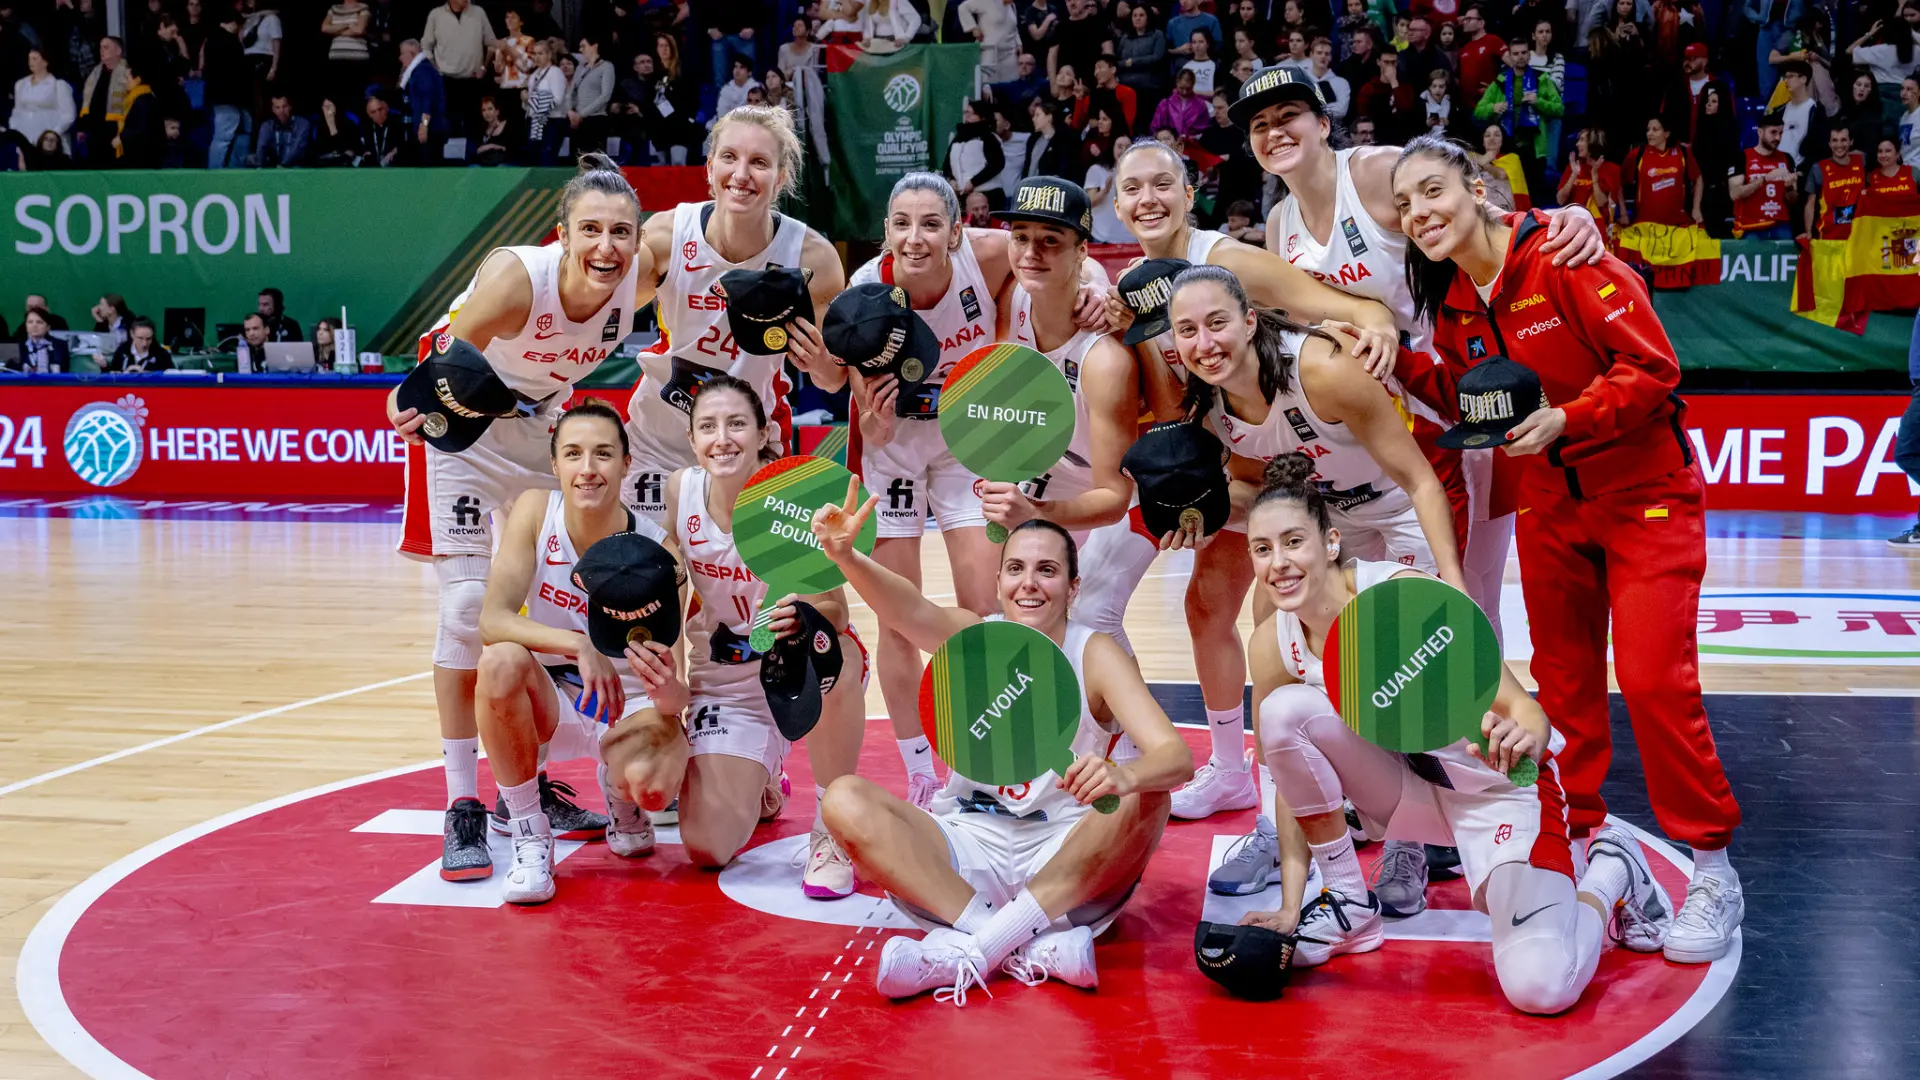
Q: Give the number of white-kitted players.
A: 11